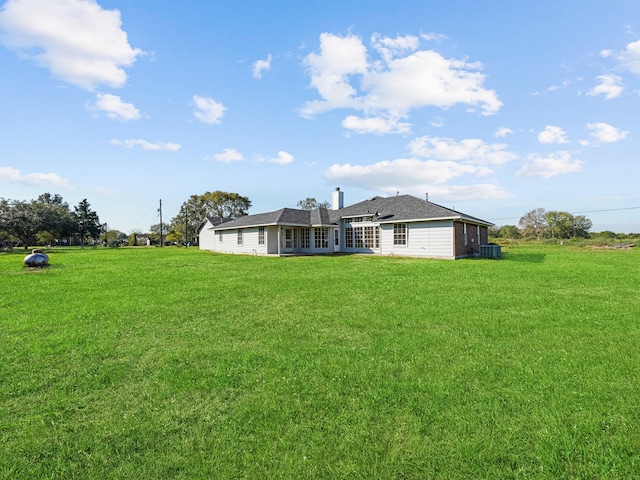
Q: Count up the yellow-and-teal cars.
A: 0